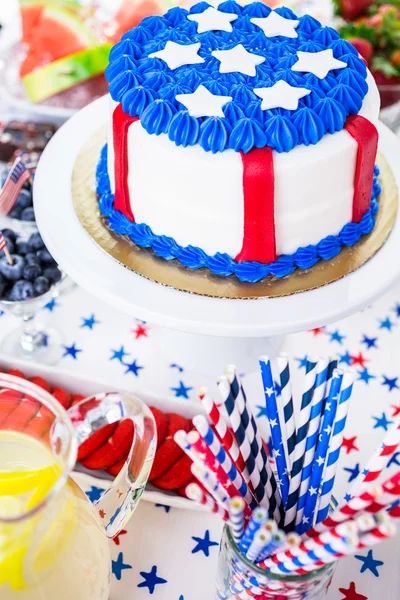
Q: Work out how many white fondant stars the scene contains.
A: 7